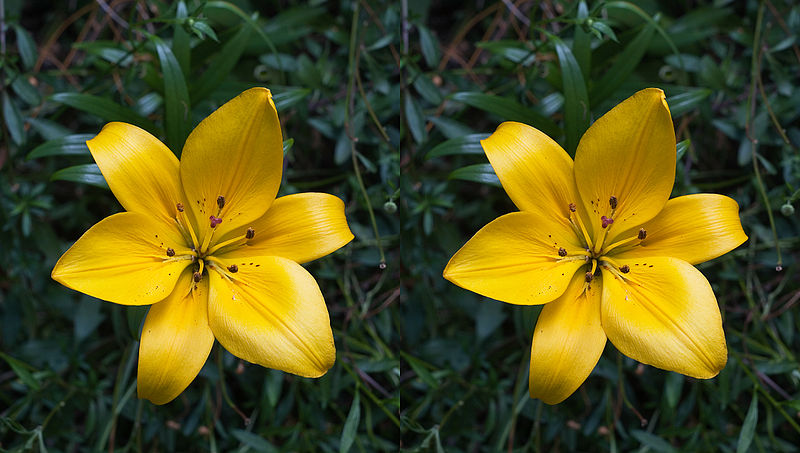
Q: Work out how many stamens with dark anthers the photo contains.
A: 12